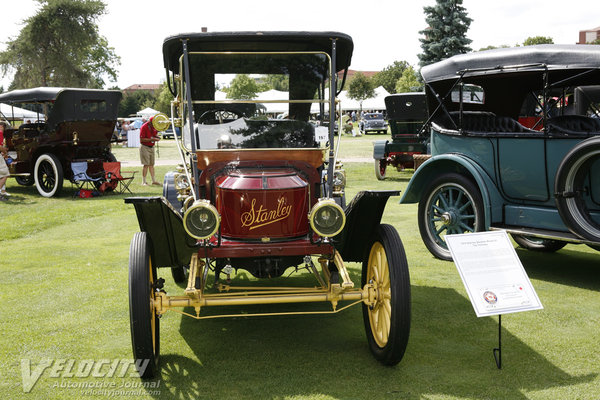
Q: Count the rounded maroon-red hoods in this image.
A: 1